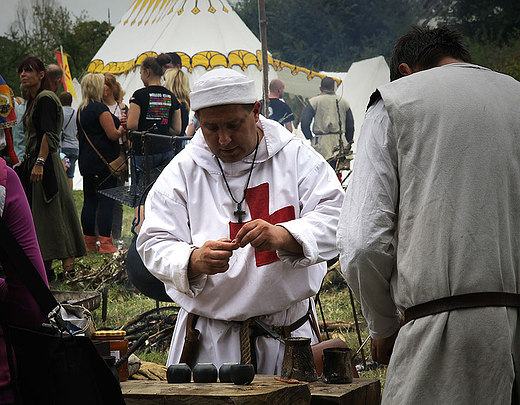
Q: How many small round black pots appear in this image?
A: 4